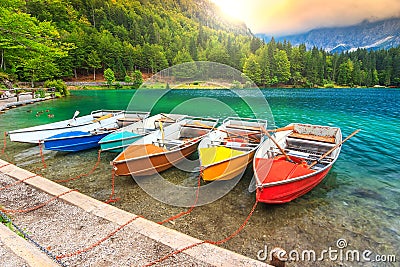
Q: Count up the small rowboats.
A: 6